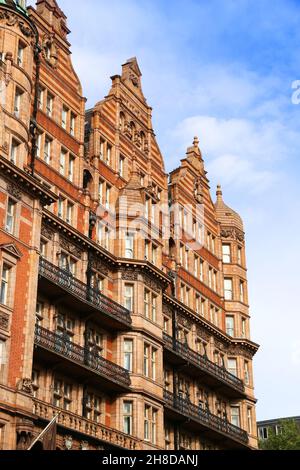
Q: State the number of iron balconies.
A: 4